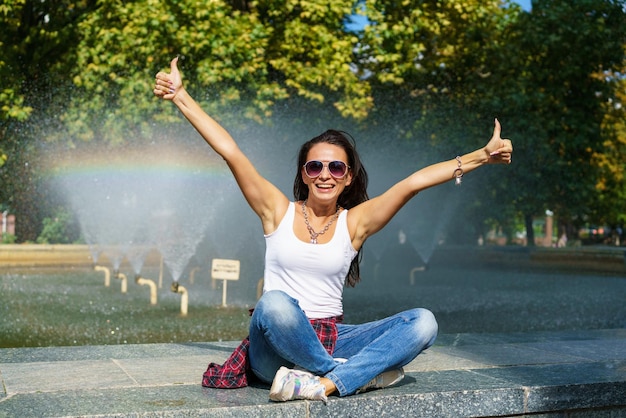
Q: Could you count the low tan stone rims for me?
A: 1